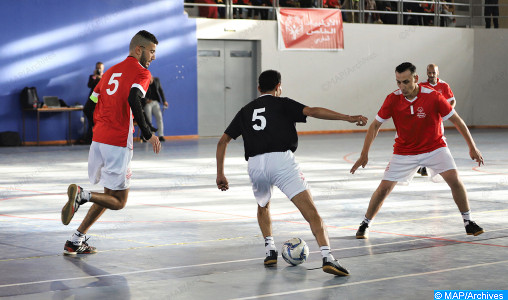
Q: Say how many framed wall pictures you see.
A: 0